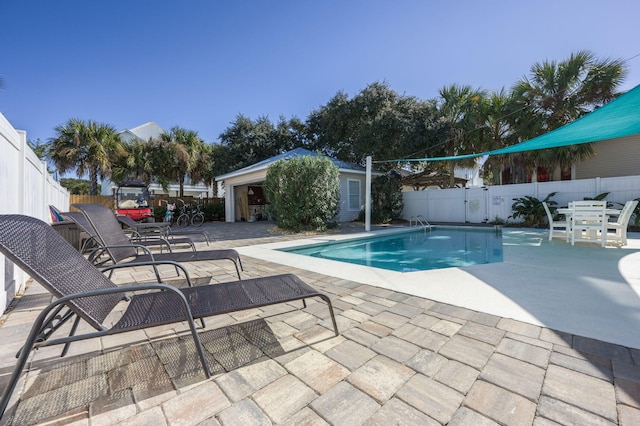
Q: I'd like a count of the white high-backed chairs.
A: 4